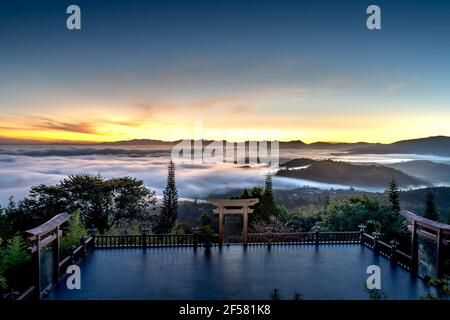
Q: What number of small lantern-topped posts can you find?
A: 10